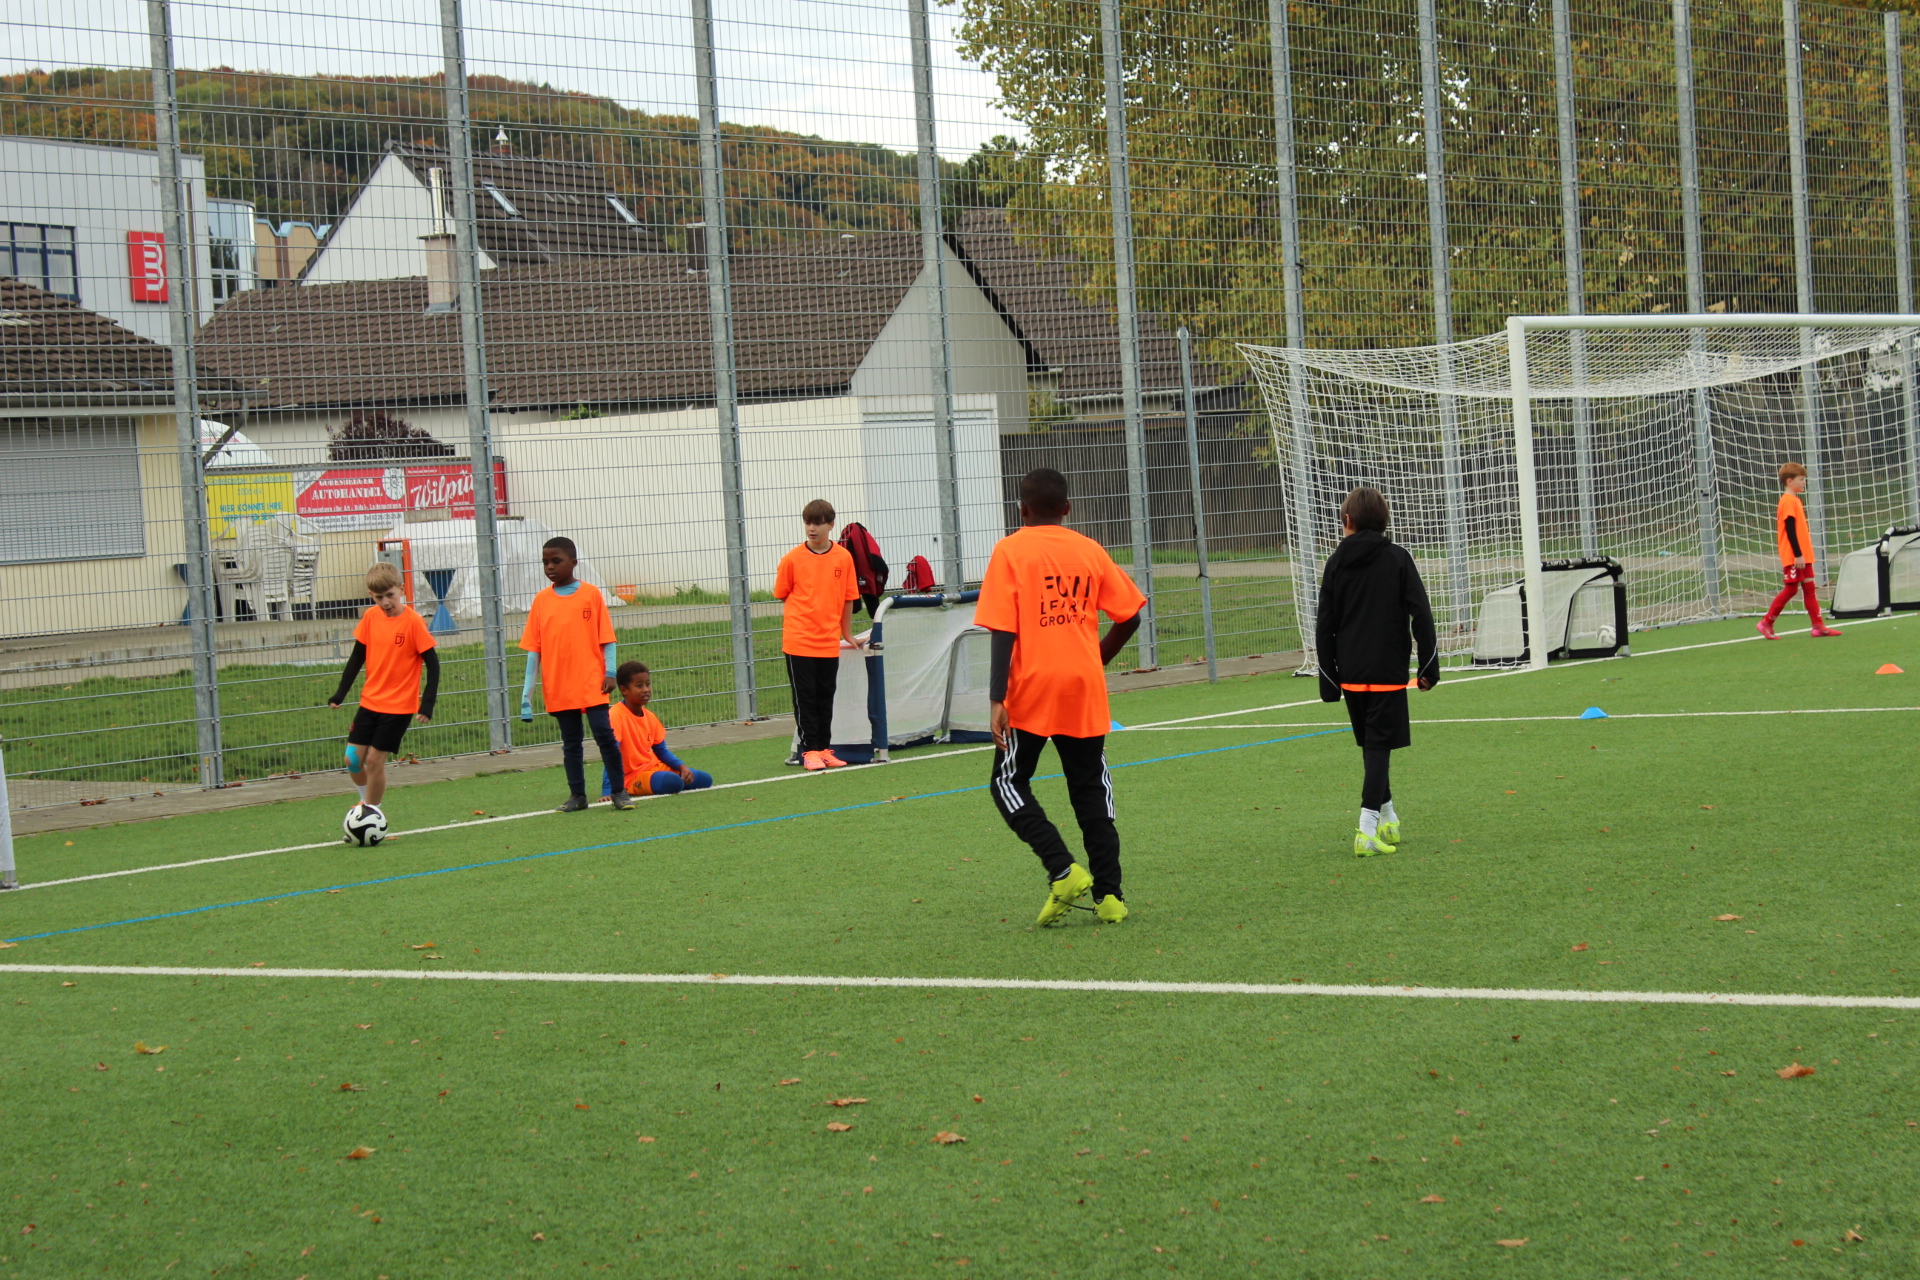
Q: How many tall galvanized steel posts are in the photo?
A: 11